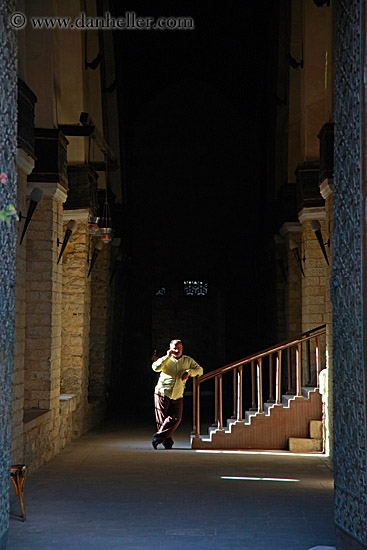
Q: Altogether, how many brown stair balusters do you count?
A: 14